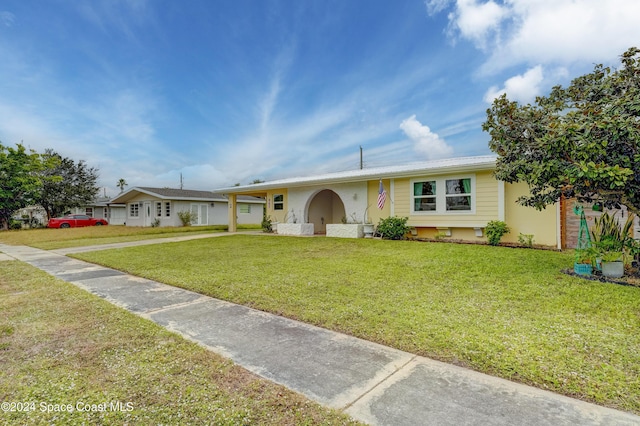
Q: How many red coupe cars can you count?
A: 1